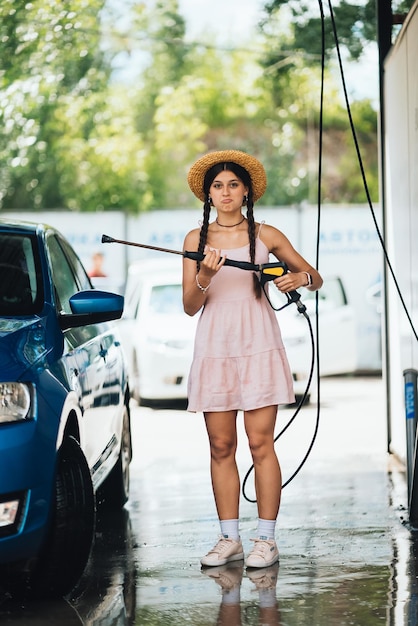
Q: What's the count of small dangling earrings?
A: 2